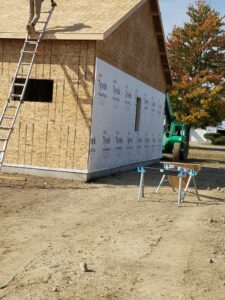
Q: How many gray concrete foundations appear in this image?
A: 1